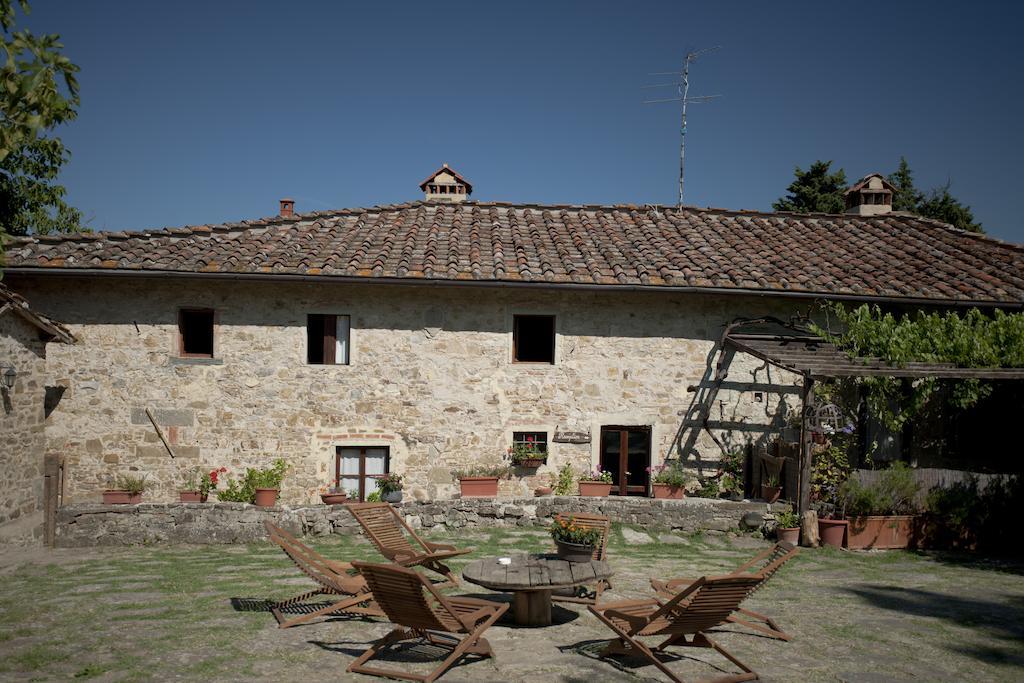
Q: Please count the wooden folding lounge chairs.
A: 6